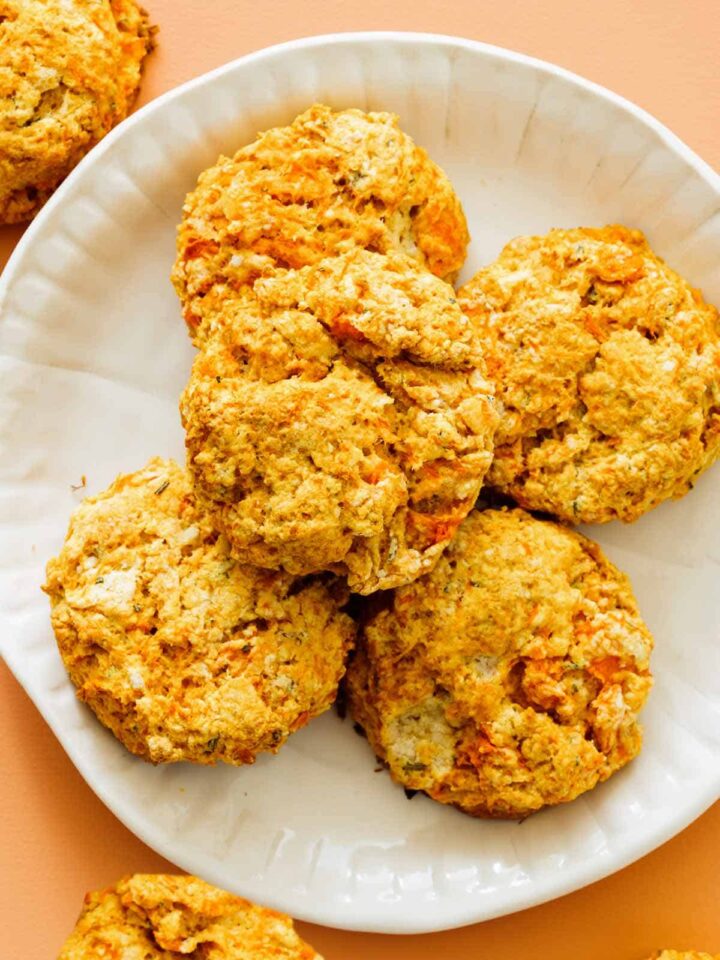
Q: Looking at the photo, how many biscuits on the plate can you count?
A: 5